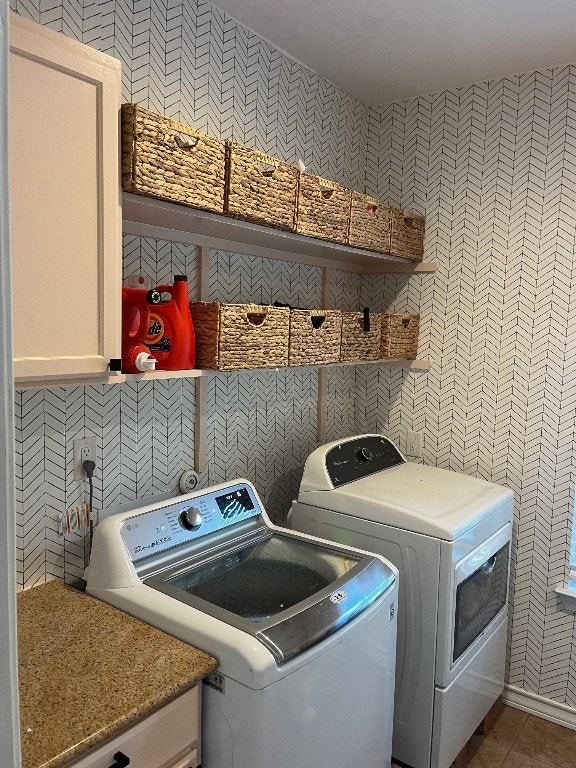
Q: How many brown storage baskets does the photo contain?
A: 9